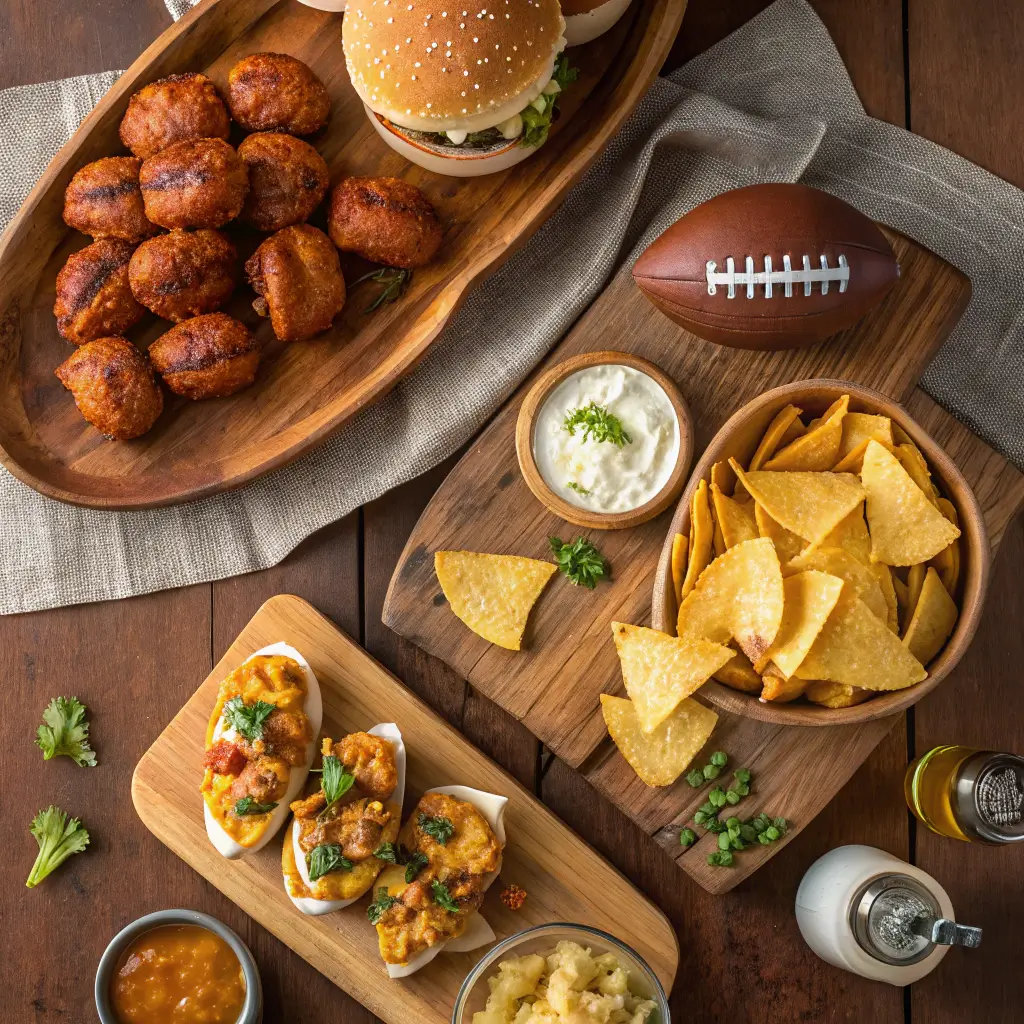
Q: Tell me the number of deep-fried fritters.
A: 11